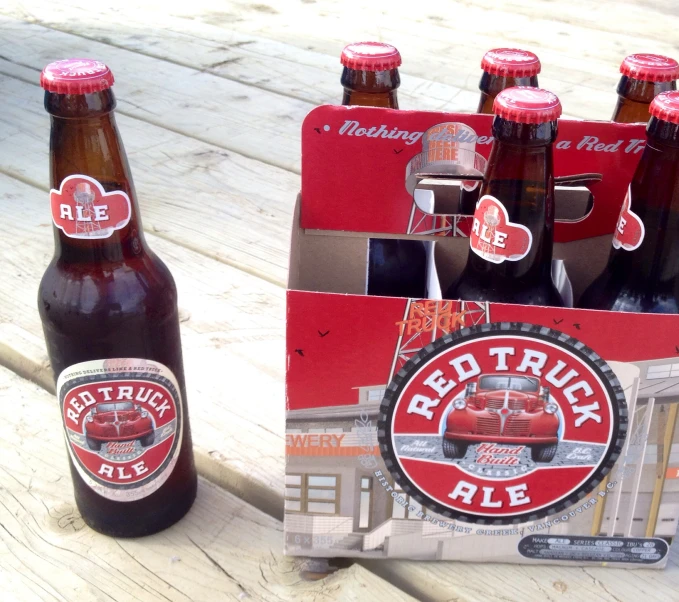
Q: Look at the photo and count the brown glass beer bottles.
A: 6